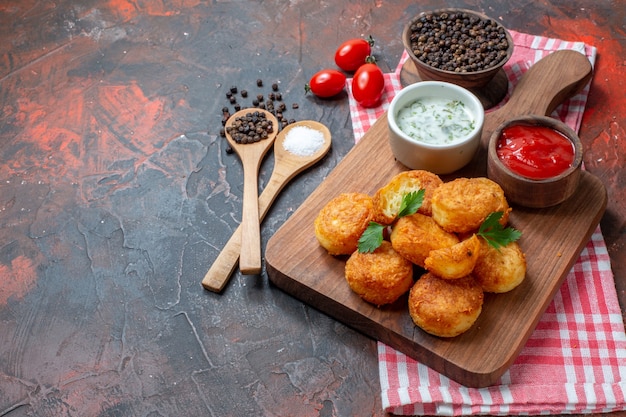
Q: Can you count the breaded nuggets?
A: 8